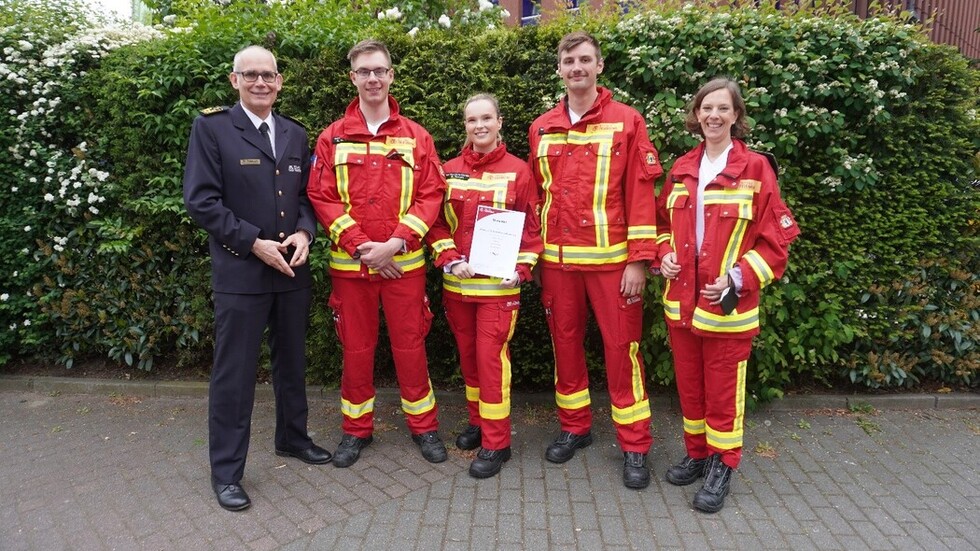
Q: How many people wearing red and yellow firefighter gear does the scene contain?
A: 4